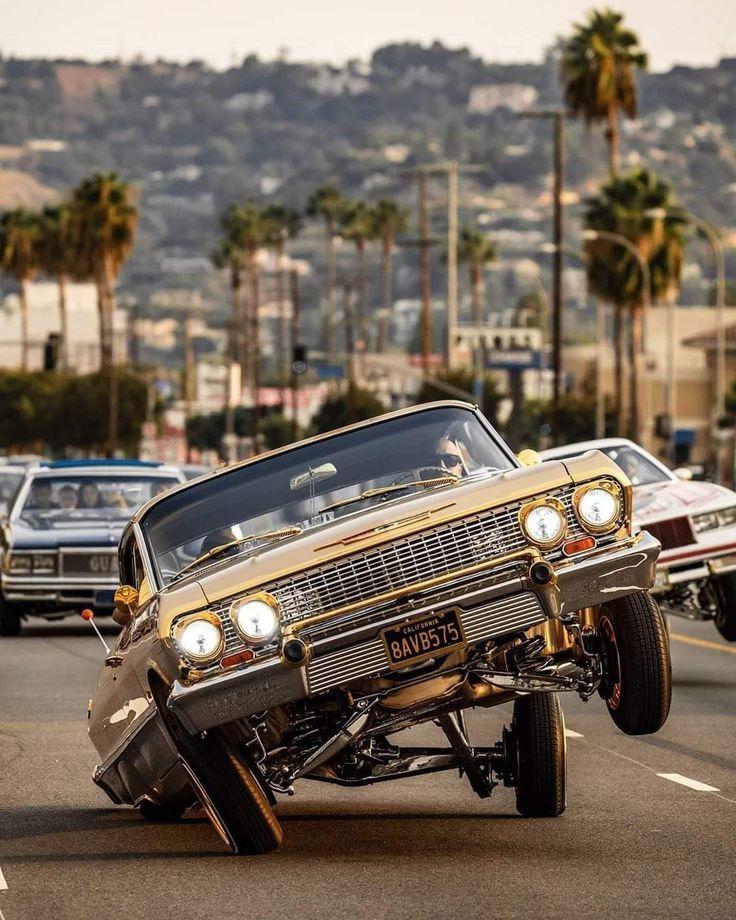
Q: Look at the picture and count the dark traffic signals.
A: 2